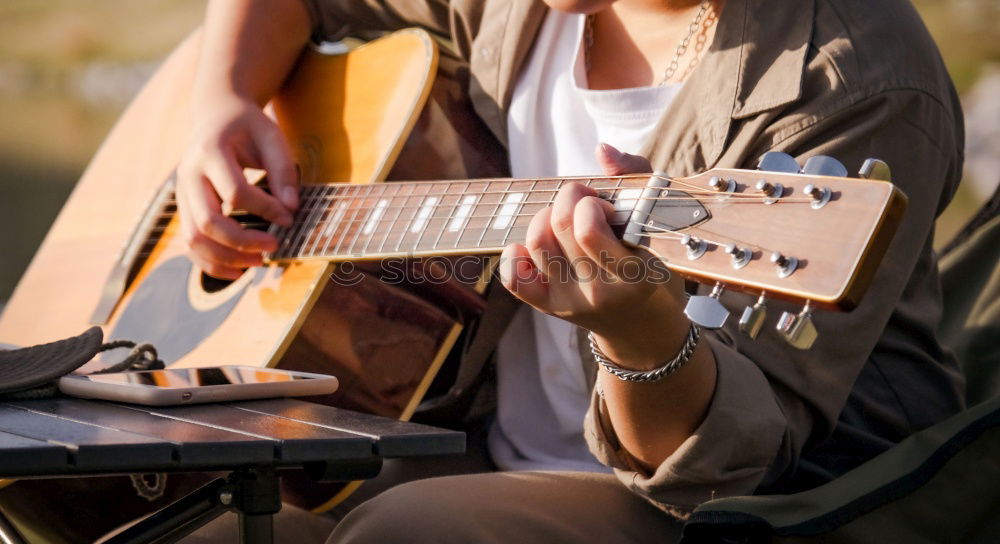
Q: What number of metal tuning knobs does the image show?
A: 6